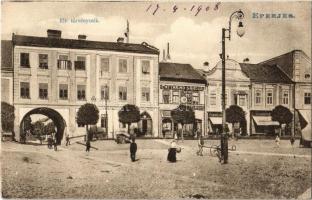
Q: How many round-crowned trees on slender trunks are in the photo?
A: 5